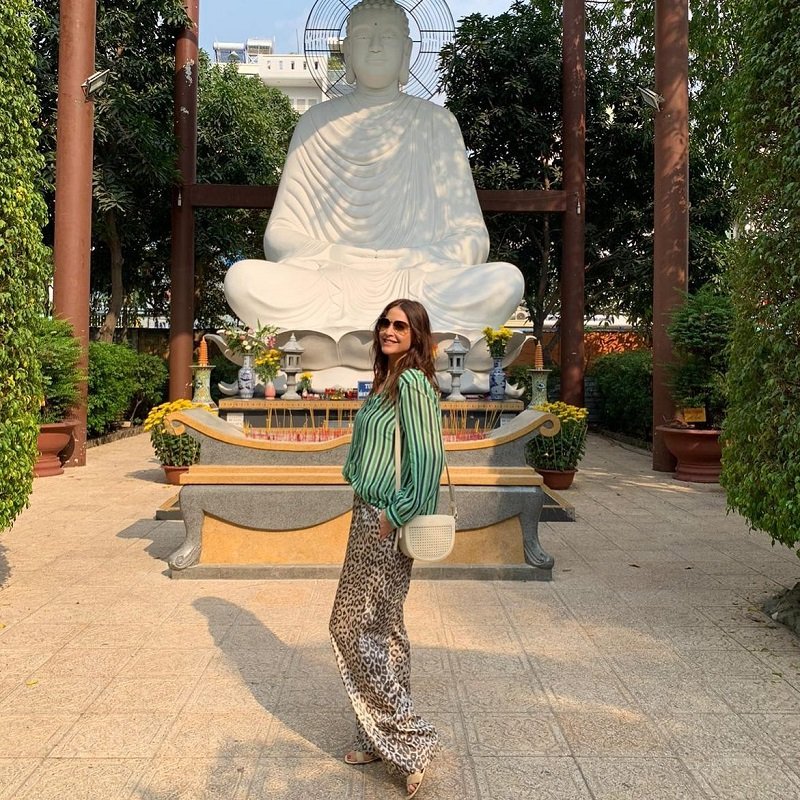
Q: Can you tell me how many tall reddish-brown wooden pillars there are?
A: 4